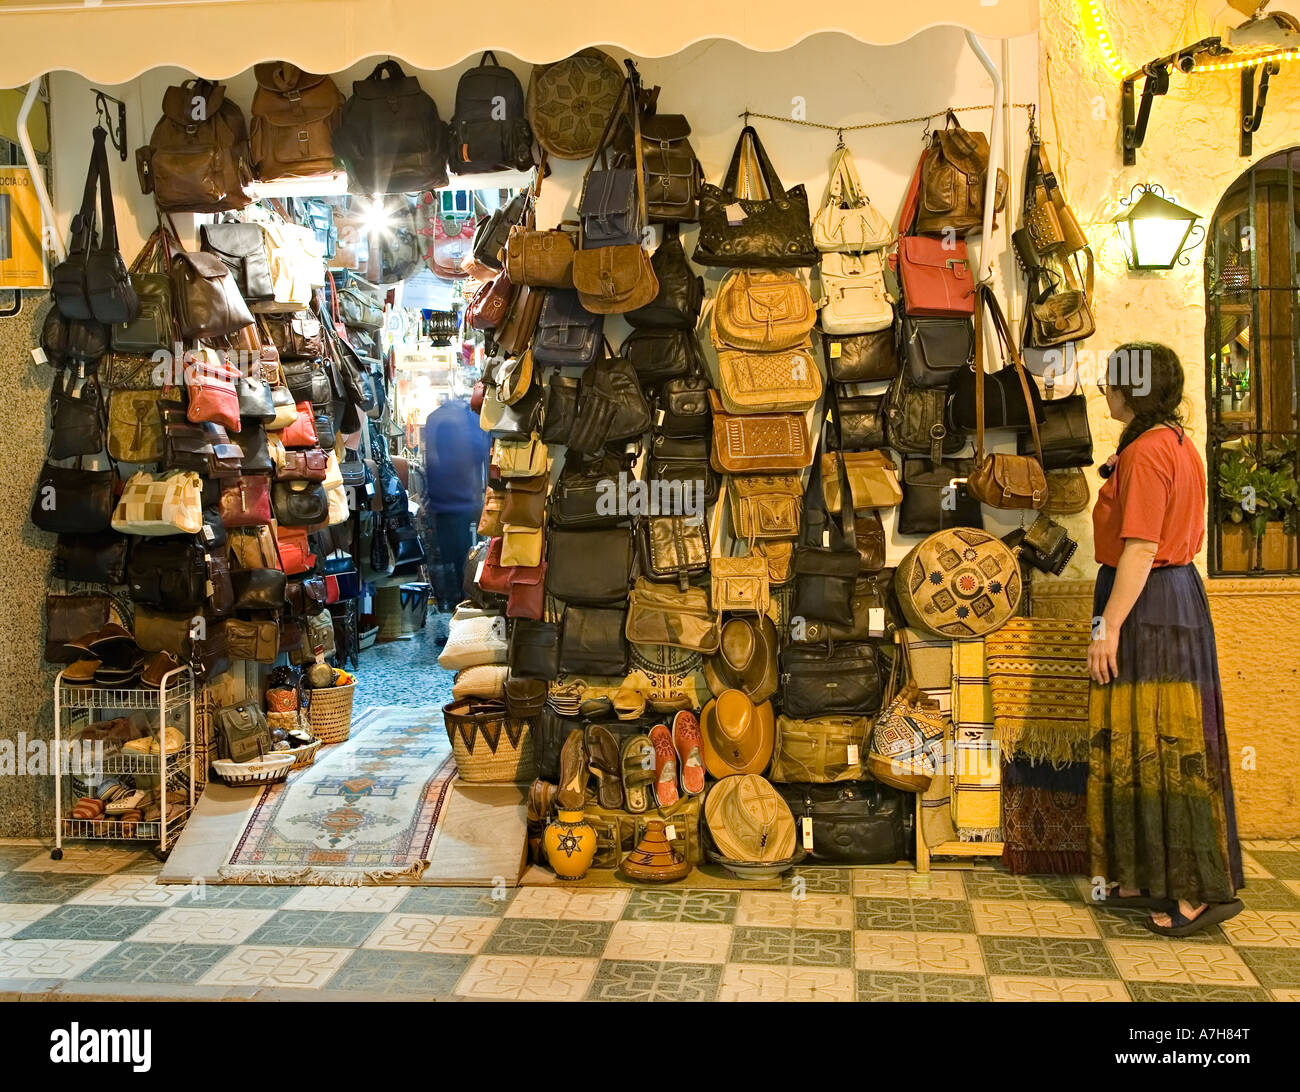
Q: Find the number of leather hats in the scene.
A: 3